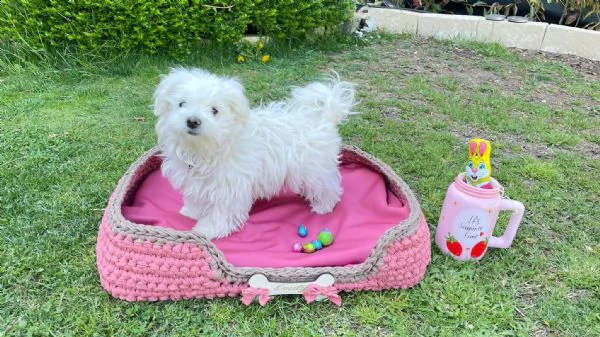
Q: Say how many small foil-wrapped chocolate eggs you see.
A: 5